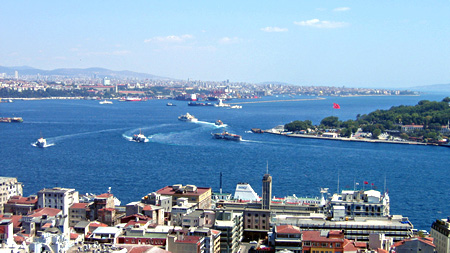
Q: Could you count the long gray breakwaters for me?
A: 1